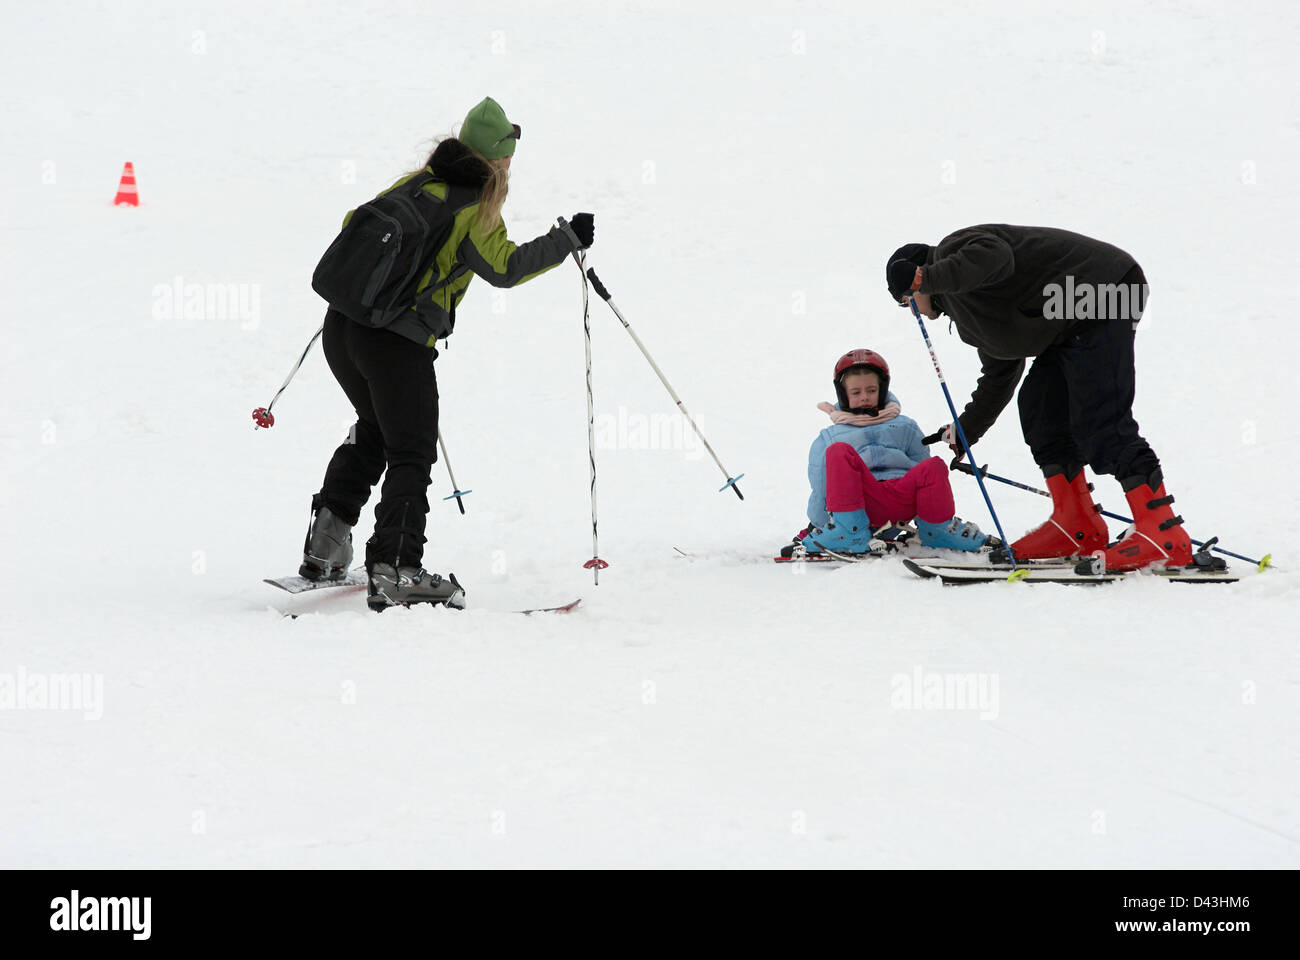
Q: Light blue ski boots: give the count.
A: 2